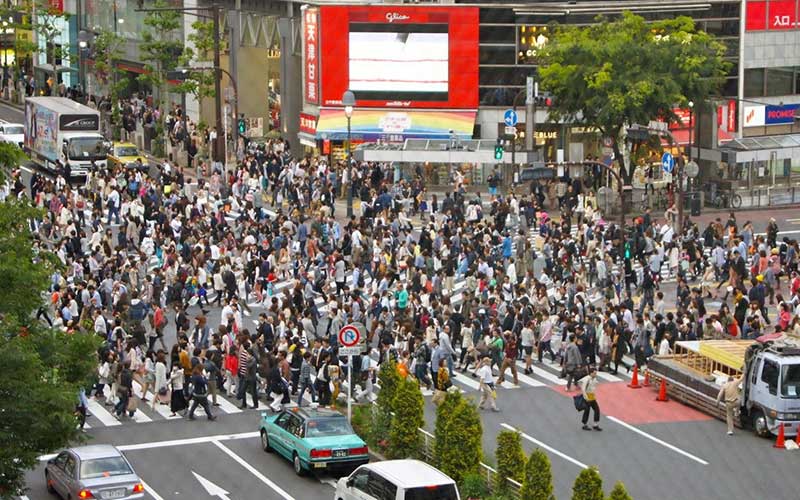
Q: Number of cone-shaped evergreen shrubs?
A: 8